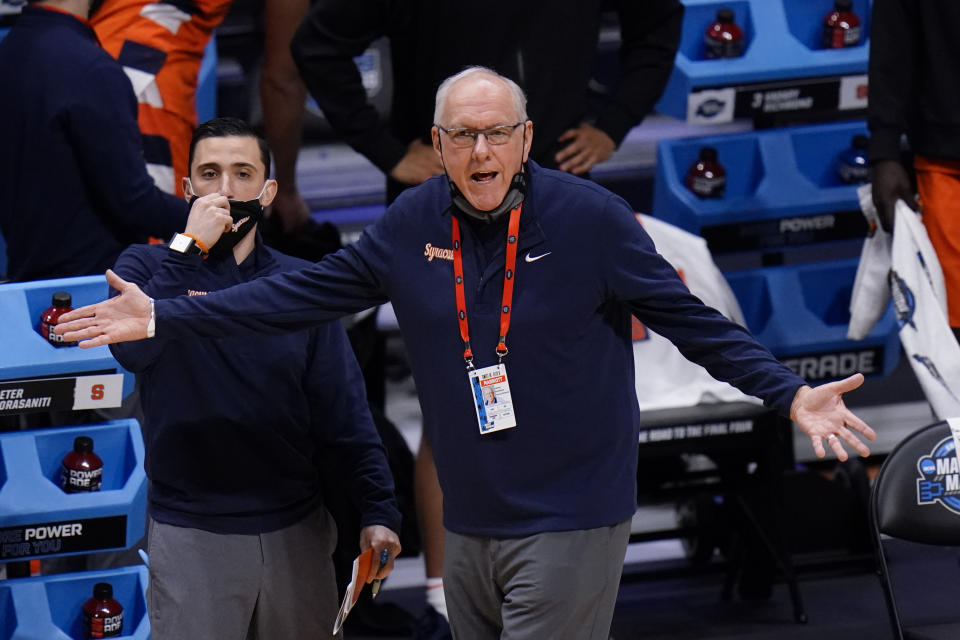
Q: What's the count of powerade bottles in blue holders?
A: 7